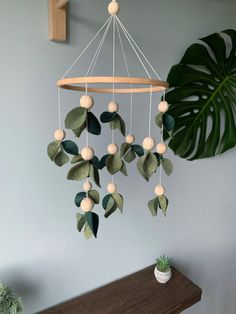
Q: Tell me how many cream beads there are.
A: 14